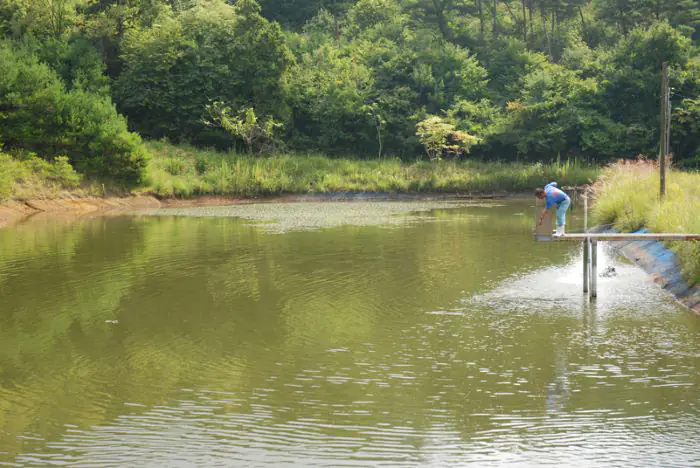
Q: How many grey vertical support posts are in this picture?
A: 2